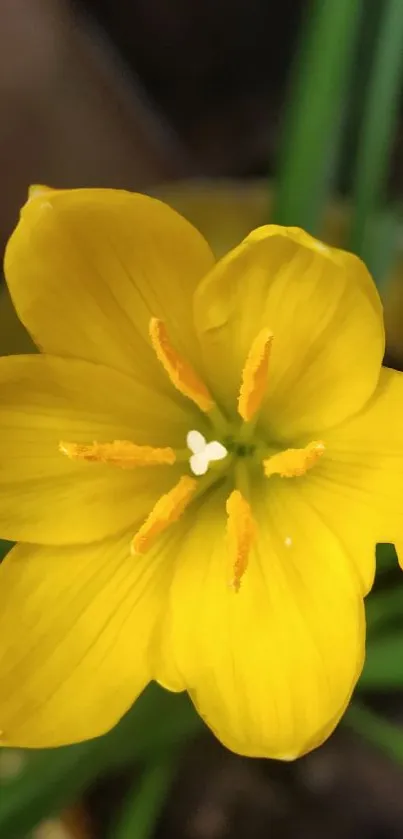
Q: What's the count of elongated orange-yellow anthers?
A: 6